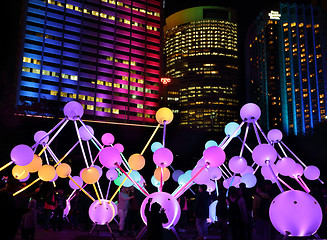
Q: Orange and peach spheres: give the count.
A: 8